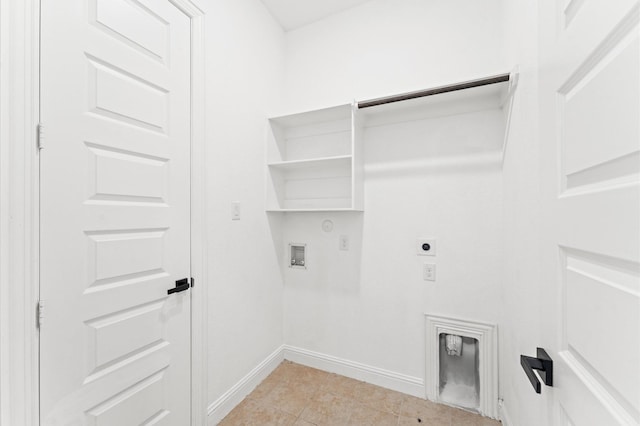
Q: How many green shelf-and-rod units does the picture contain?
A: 0